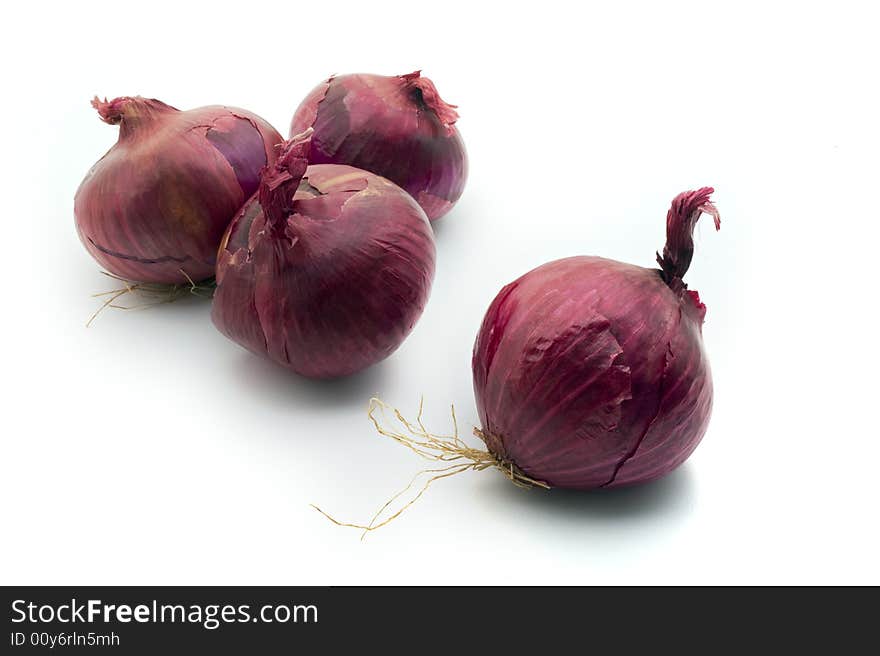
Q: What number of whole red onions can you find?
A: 4